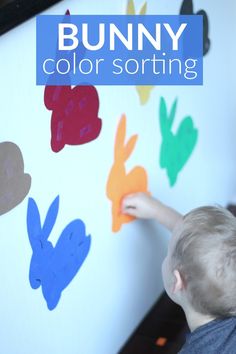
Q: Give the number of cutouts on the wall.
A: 7